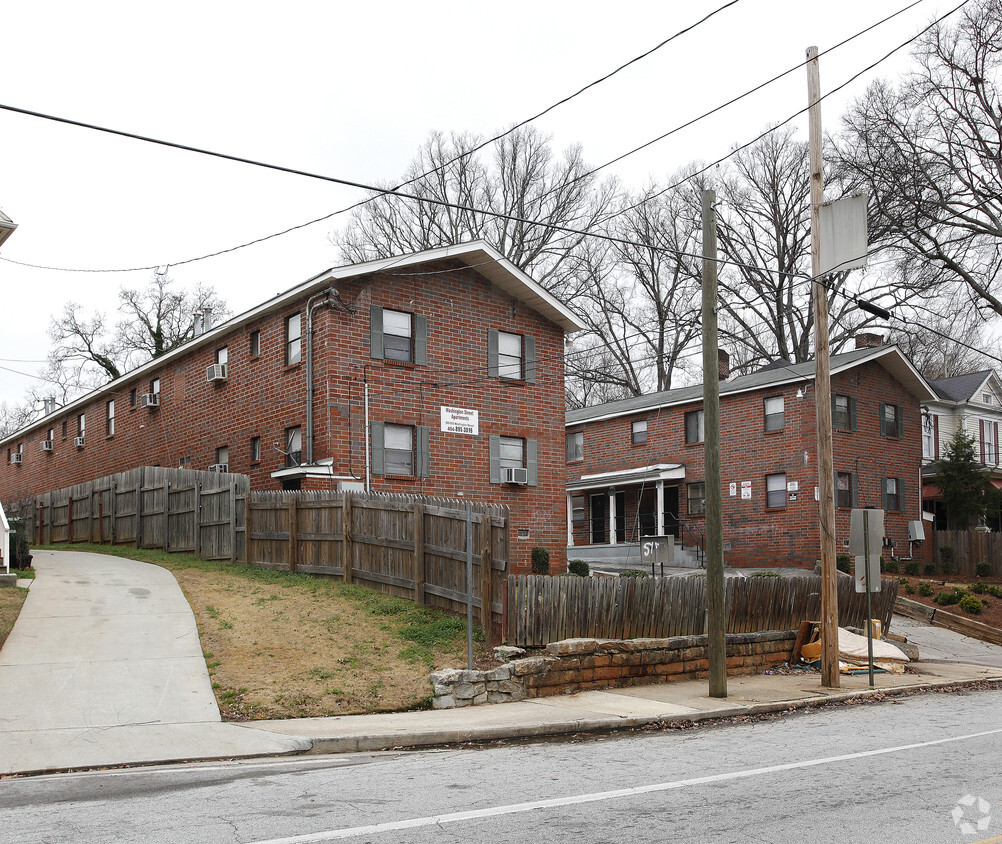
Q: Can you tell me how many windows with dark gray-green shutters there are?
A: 8